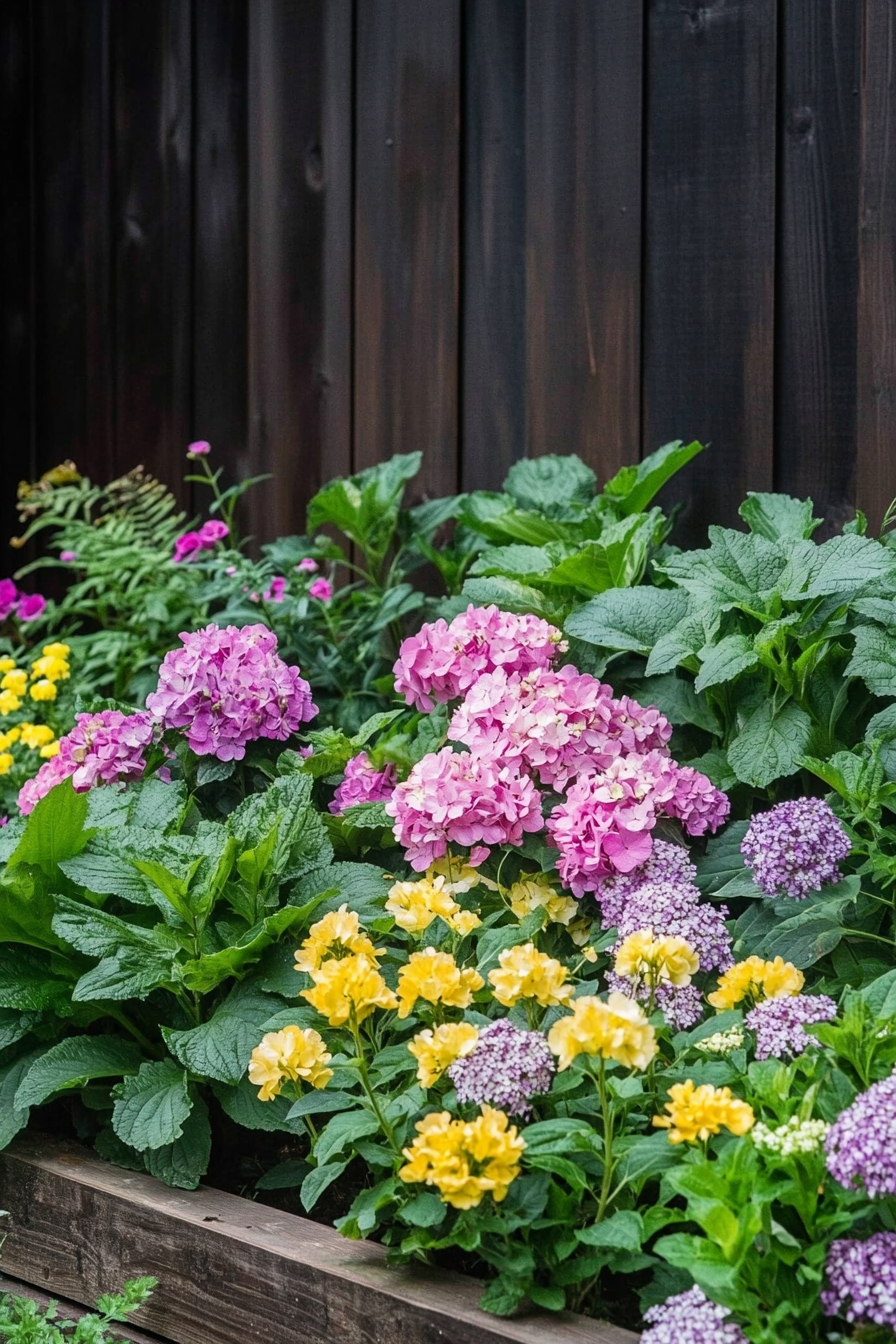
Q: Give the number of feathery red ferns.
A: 0